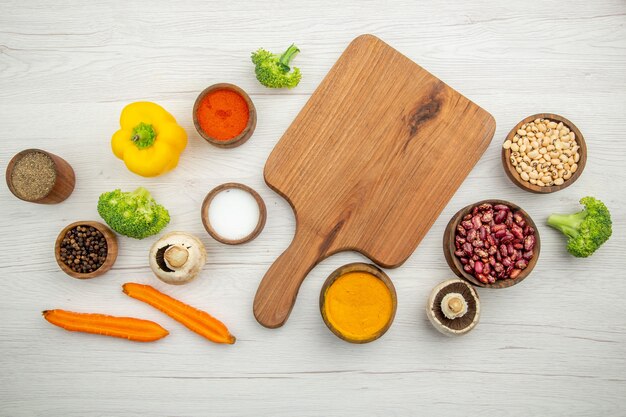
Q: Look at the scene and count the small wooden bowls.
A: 7